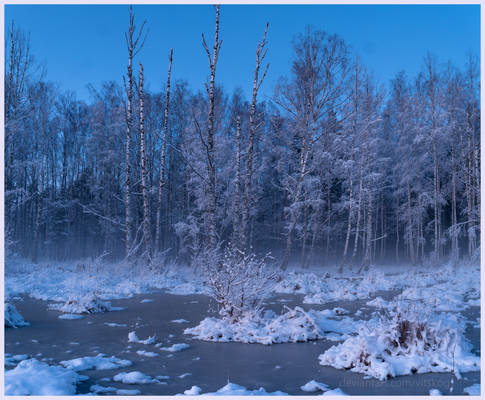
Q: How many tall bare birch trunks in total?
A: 6